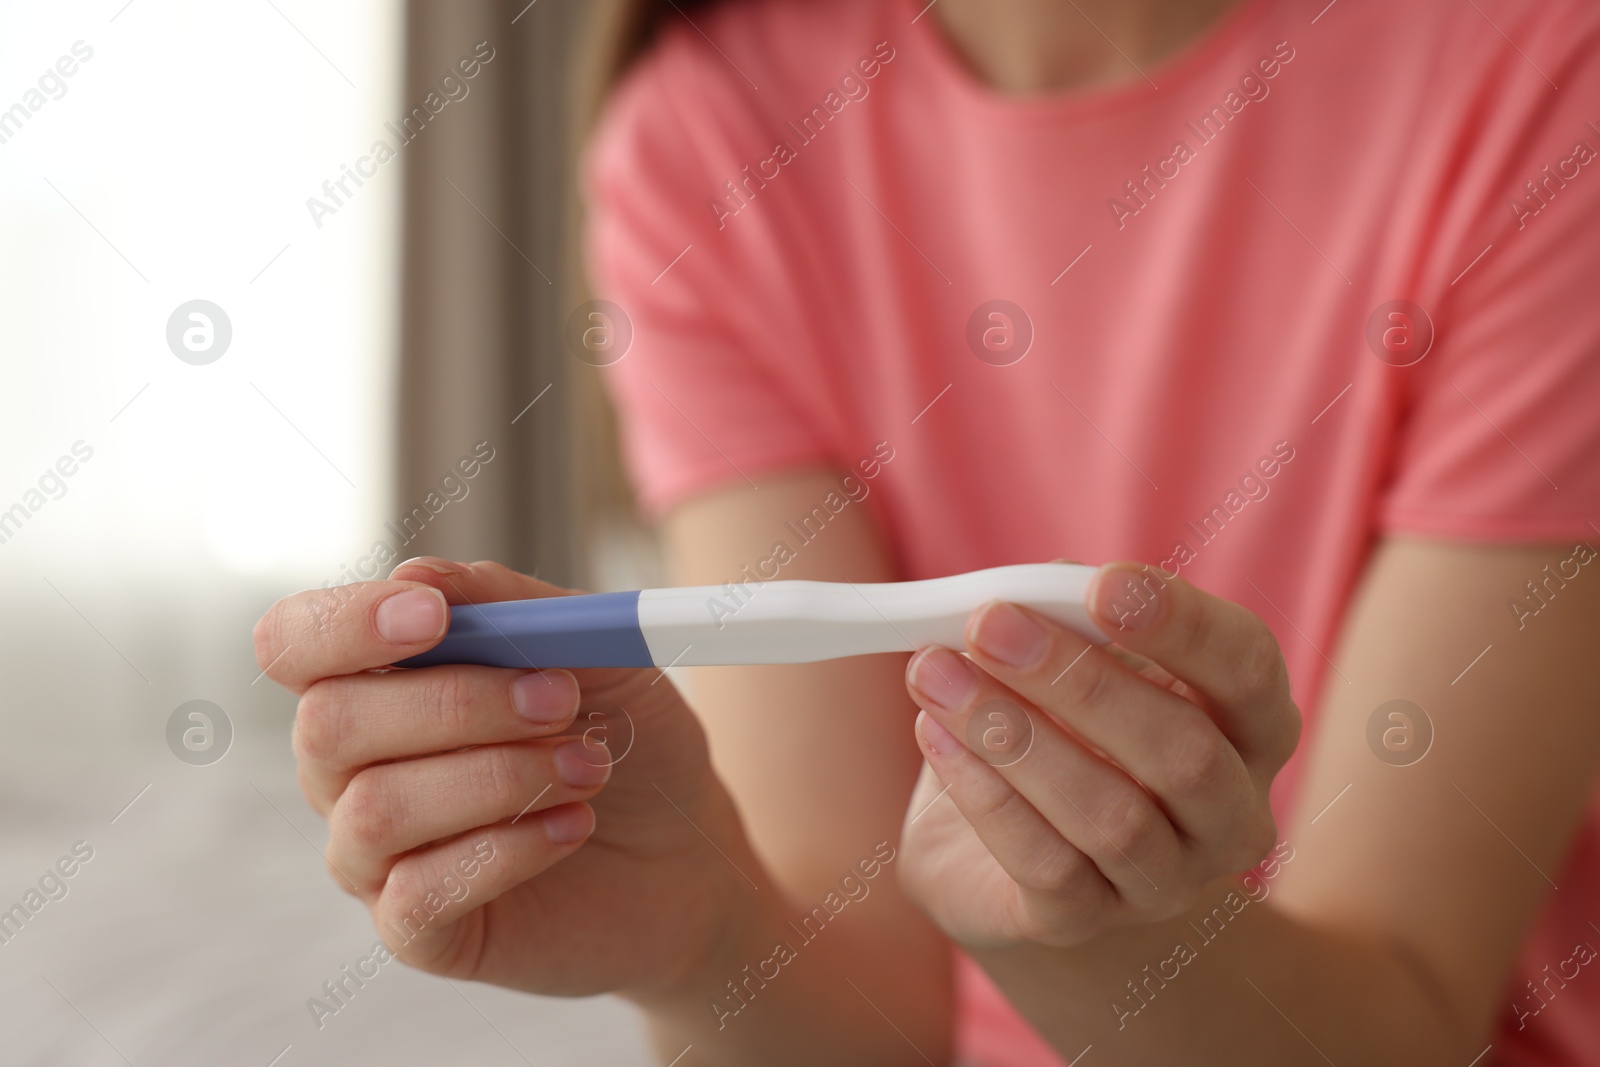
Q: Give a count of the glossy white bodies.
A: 1